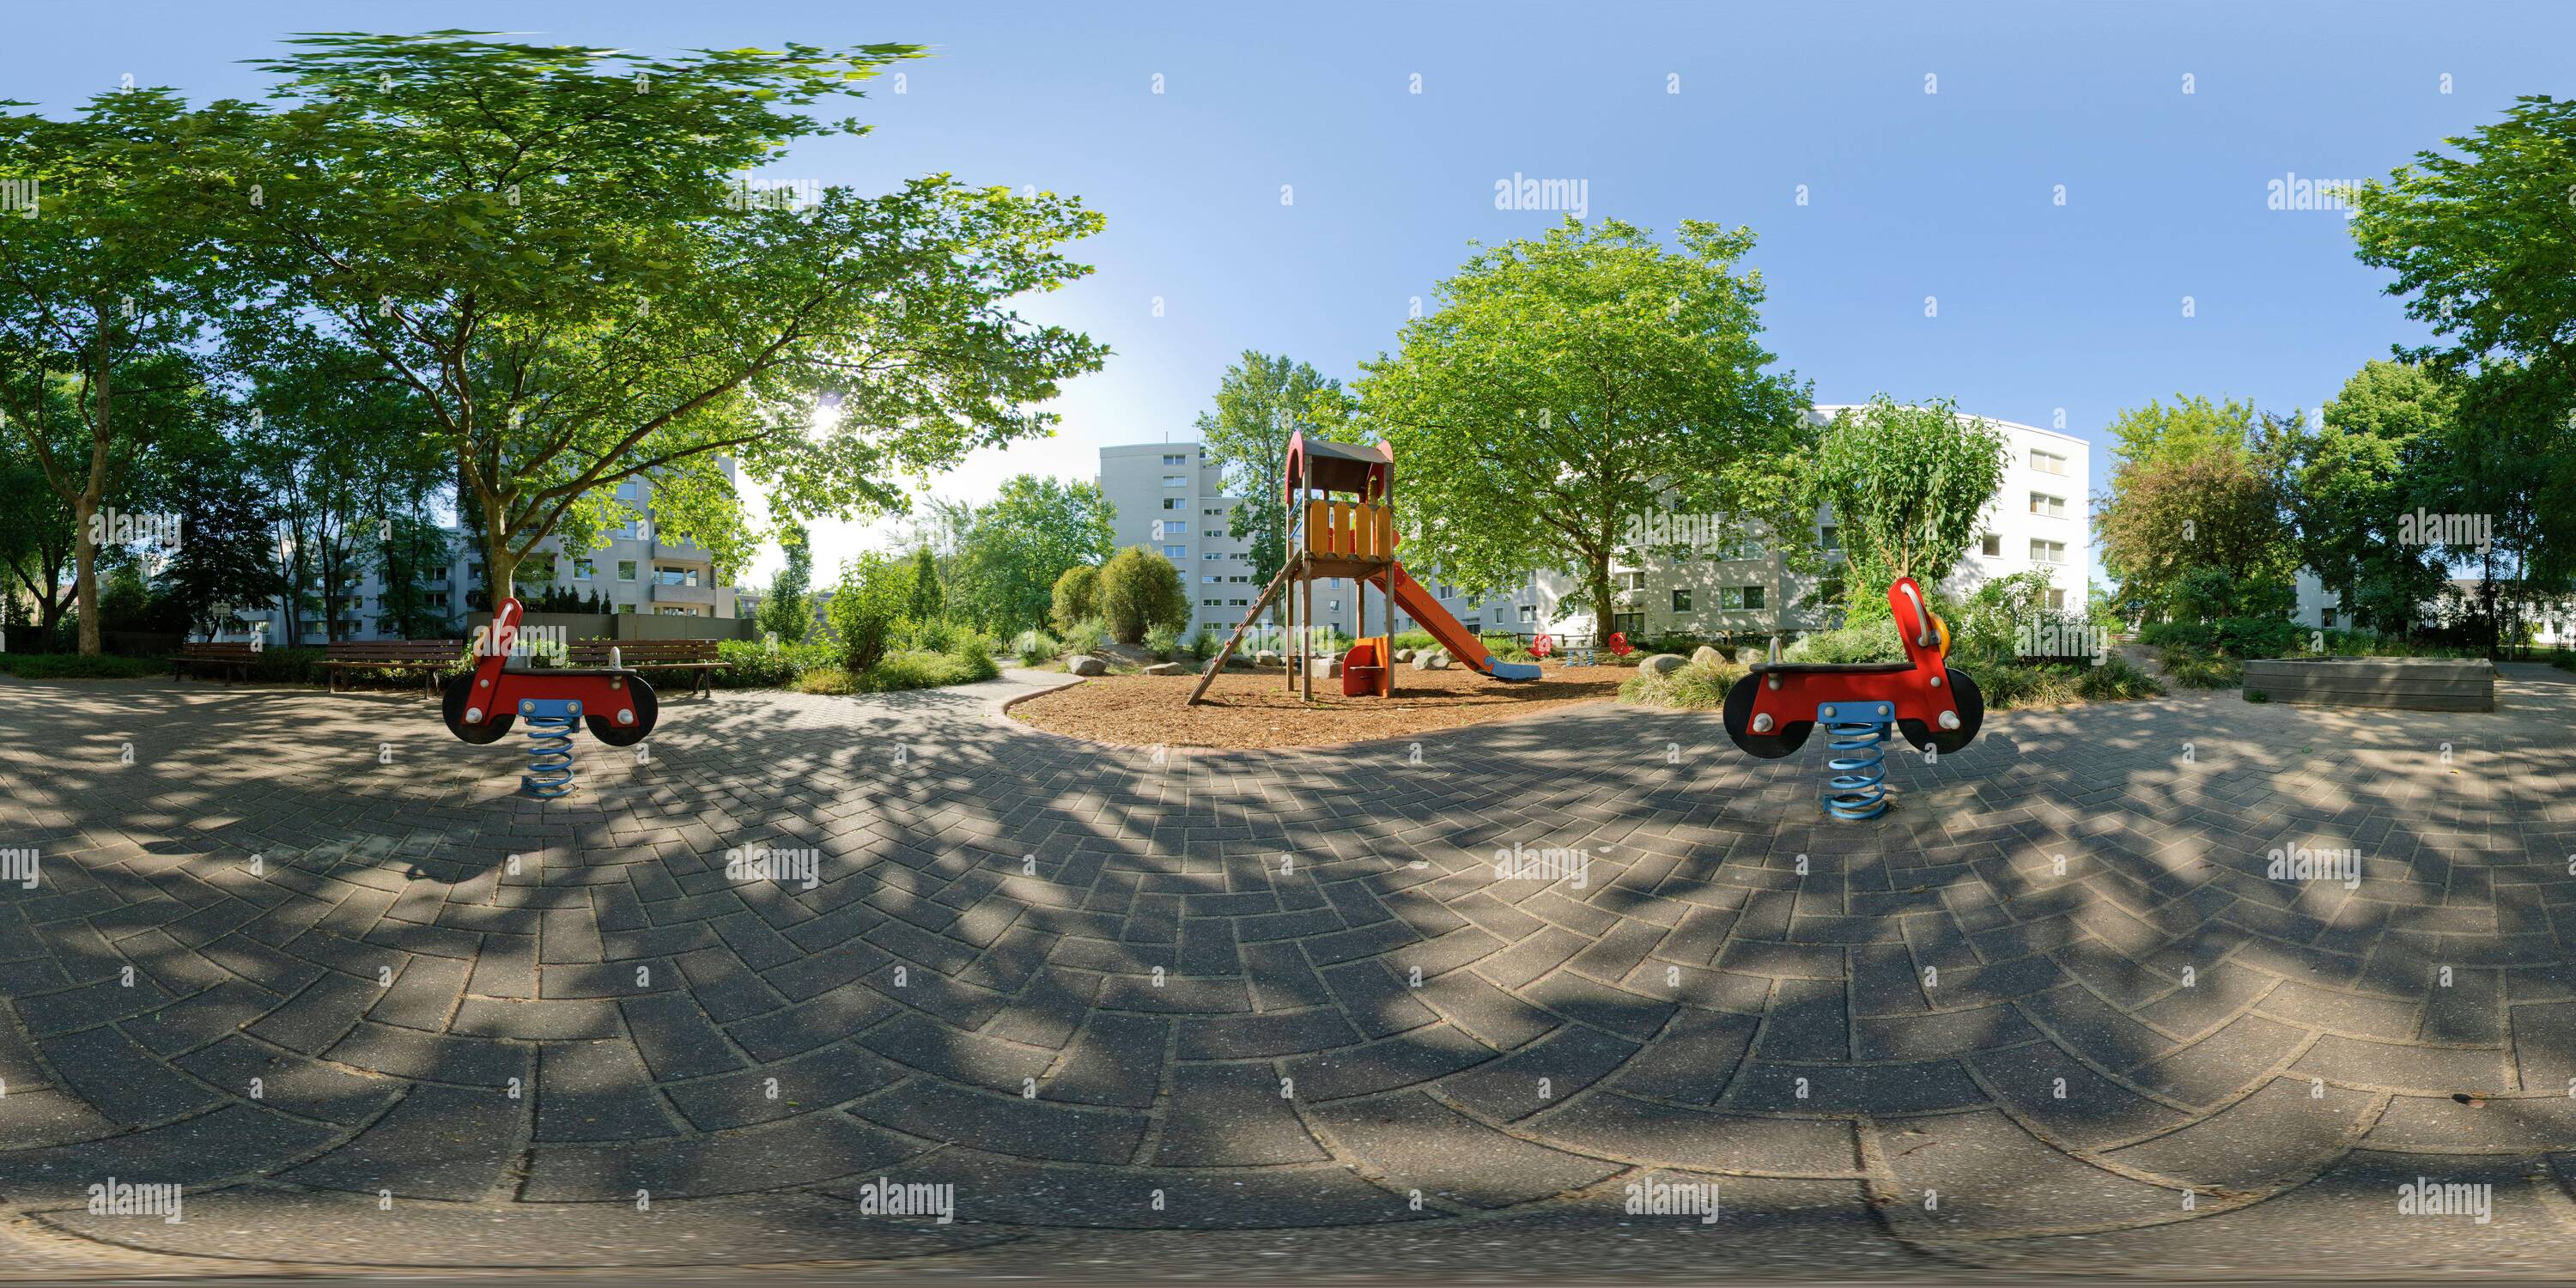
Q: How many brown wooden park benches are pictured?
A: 3